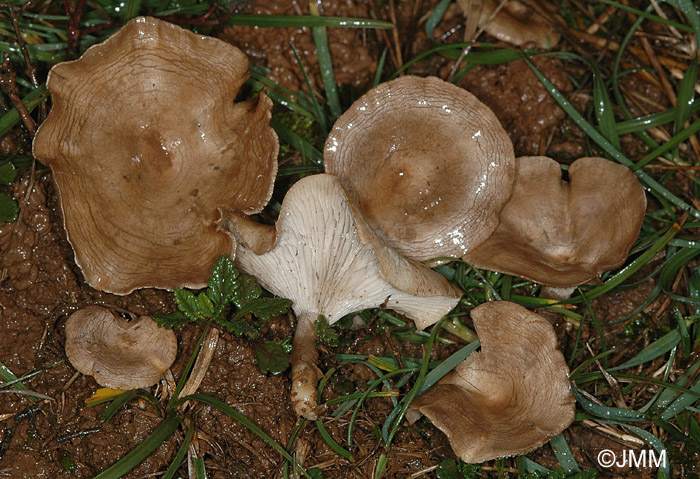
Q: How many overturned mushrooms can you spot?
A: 1